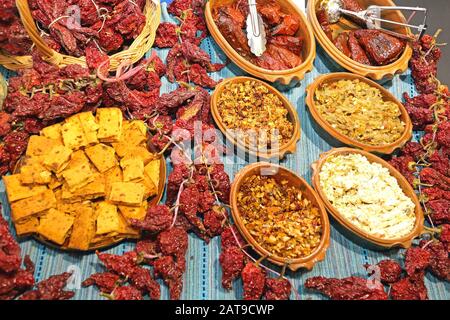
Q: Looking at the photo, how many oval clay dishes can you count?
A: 6